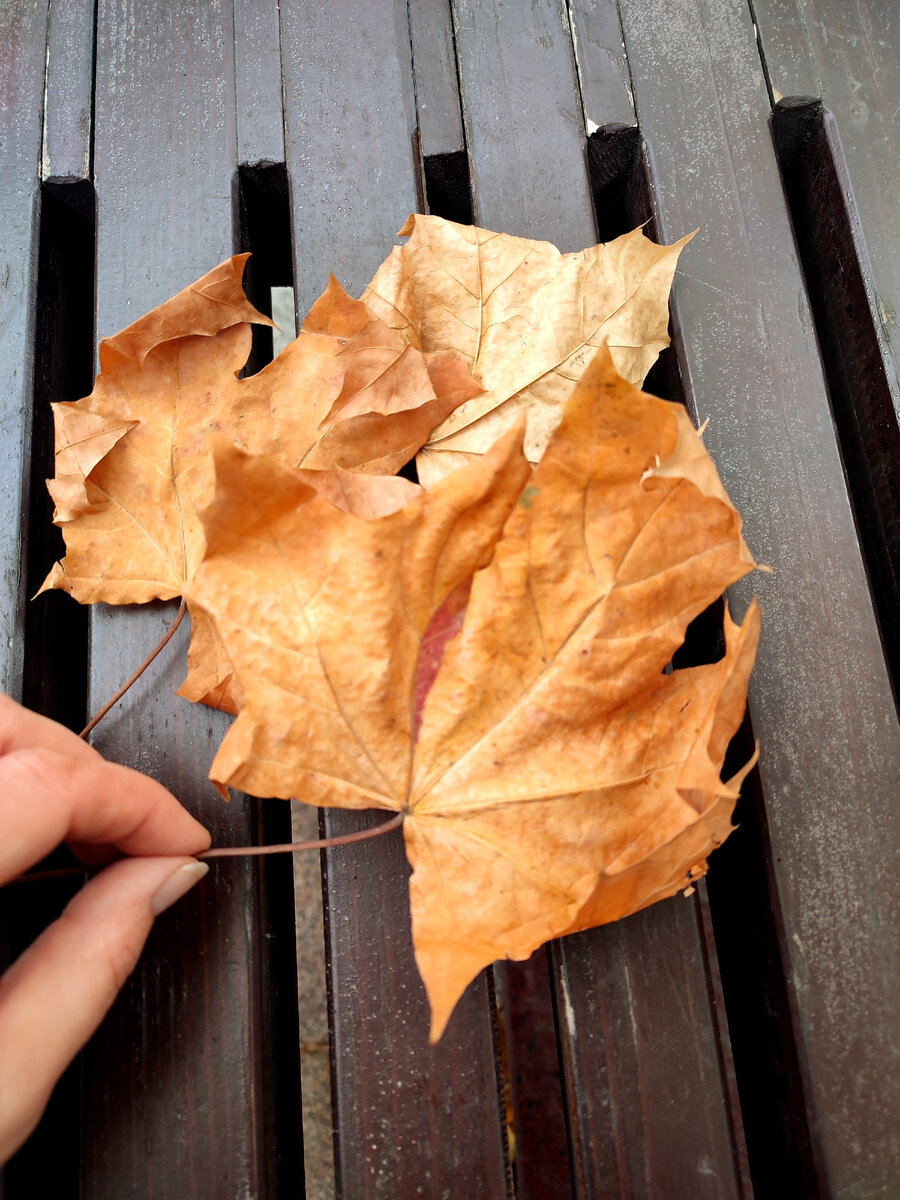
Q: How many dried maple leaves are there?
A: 3